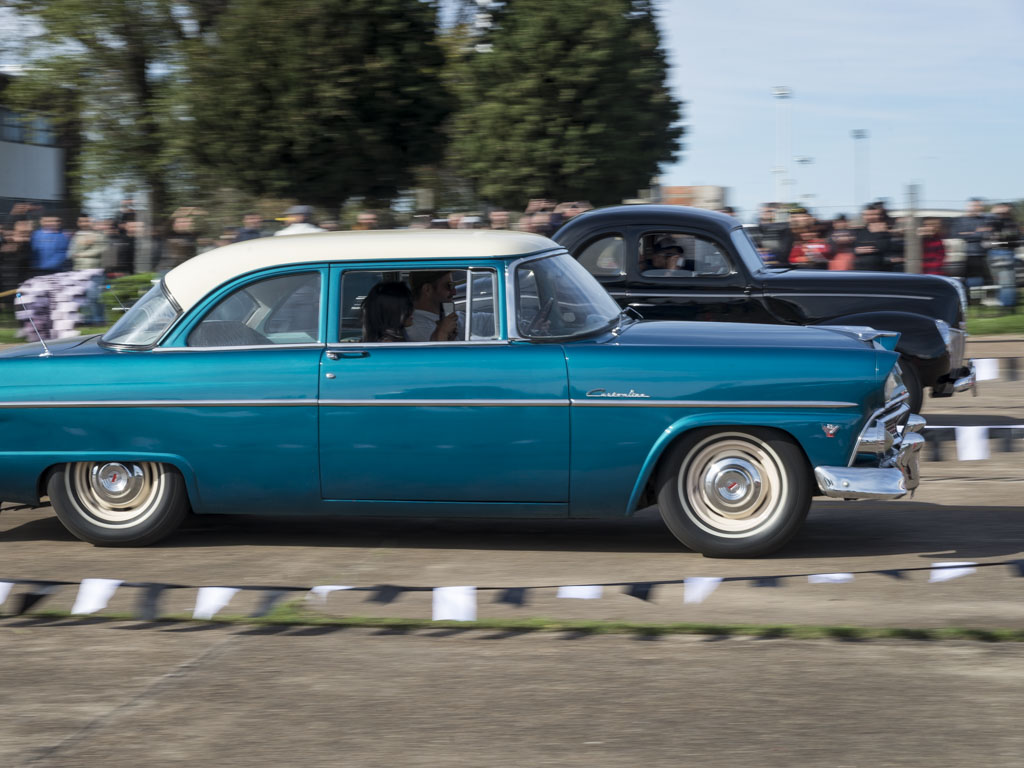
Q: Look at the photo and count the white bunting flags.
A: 11